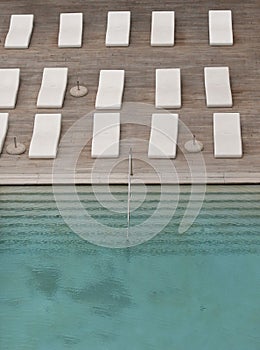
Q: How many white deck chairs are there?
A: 15